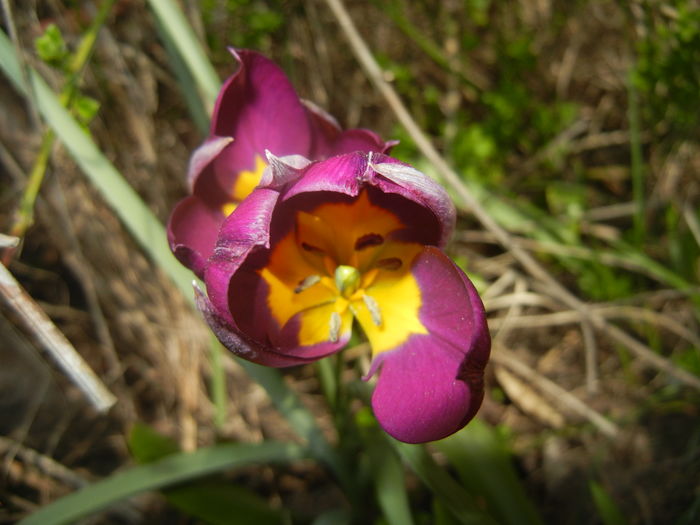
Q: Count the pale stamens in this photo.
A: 3